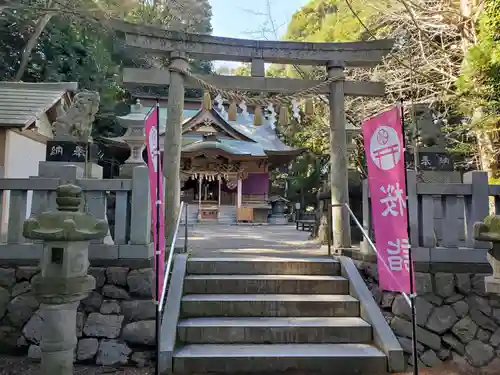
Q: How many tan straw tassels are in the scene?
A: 5